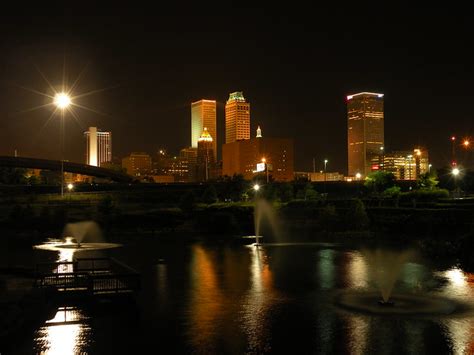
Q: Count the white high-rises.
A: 1